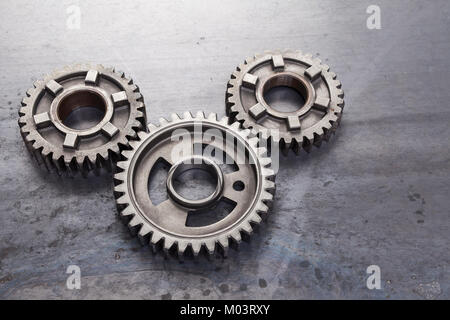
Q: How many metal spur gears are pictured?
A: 3